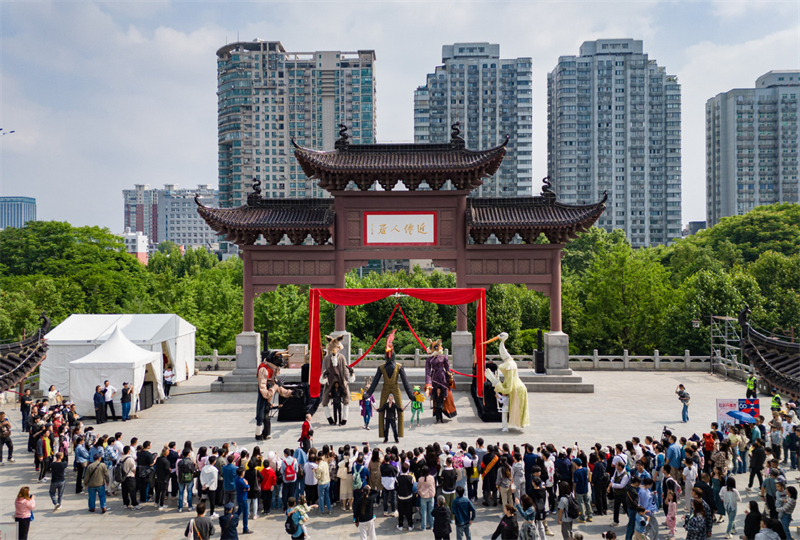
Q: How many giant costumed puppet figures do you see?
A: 5